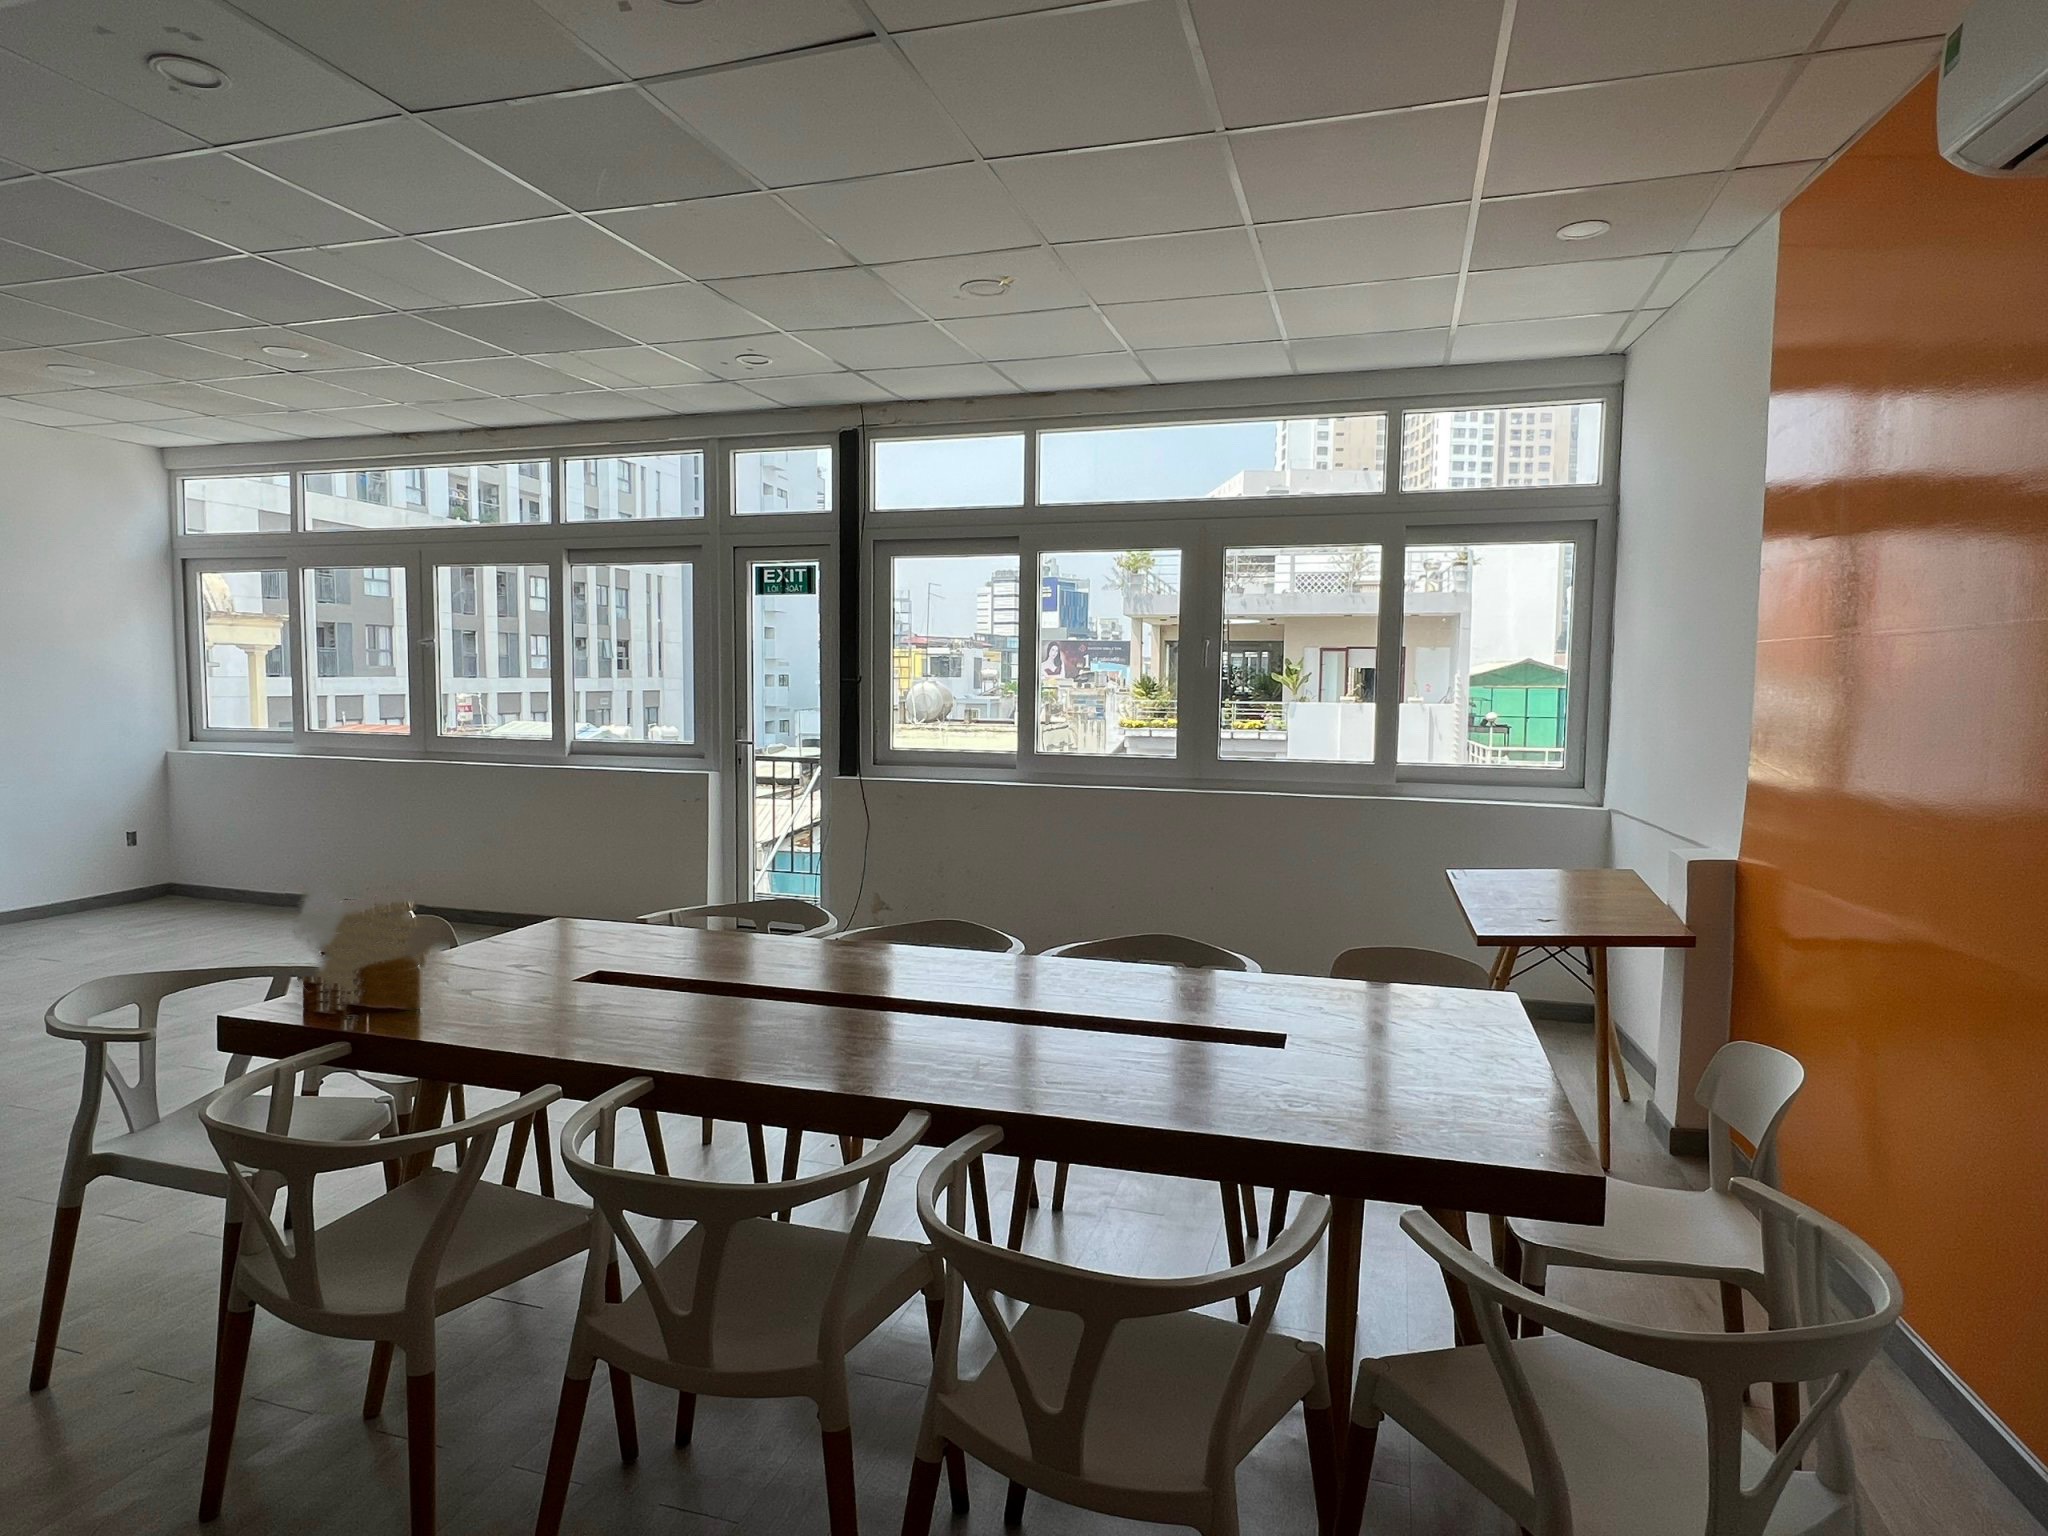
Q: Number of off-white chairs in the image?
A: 11